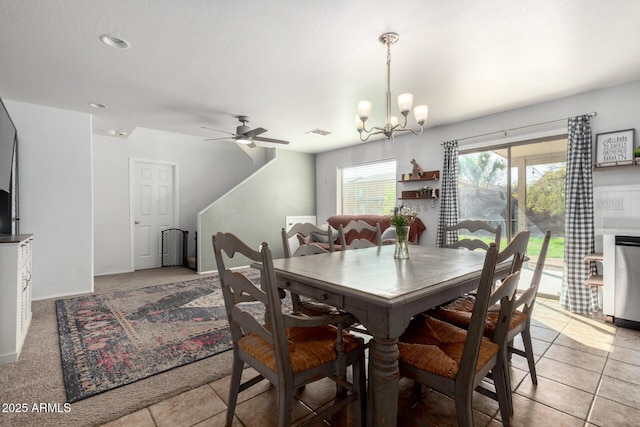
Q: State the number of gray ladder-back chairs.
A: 6